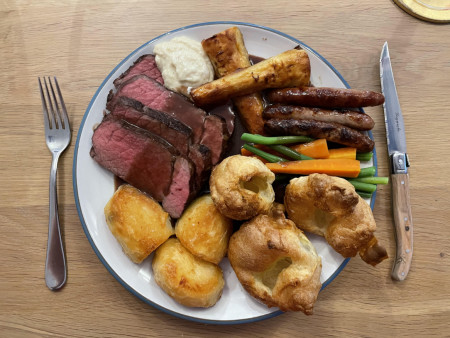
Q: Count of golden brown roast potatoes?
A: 3